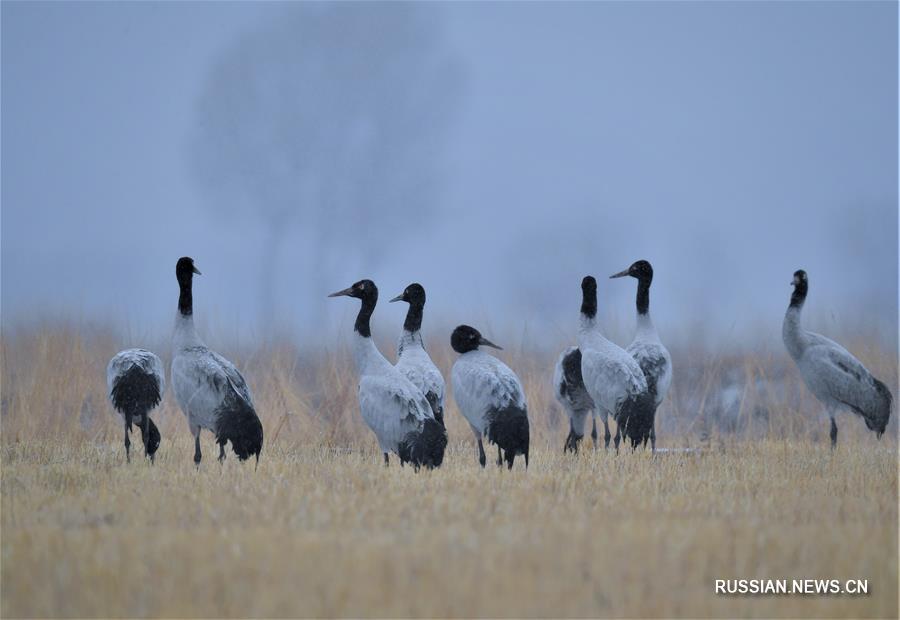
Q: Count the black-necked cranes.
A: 9